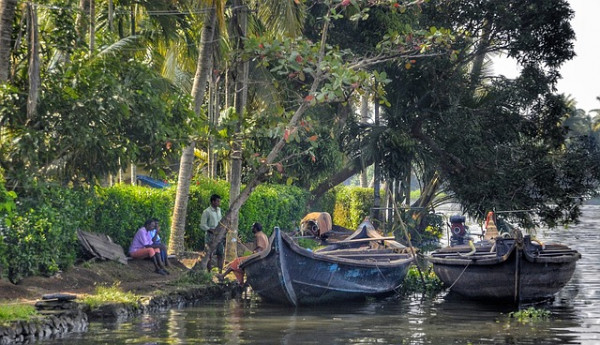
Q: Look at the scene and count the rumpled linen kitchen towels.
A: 0